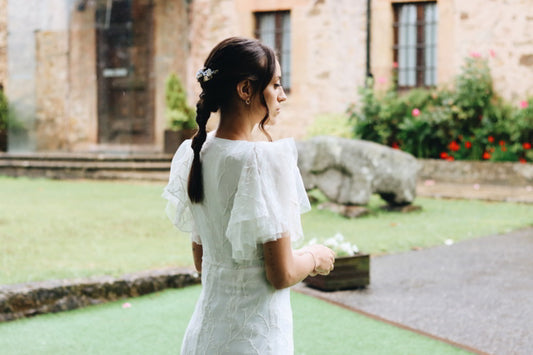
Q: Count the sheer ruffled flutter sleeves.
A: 2